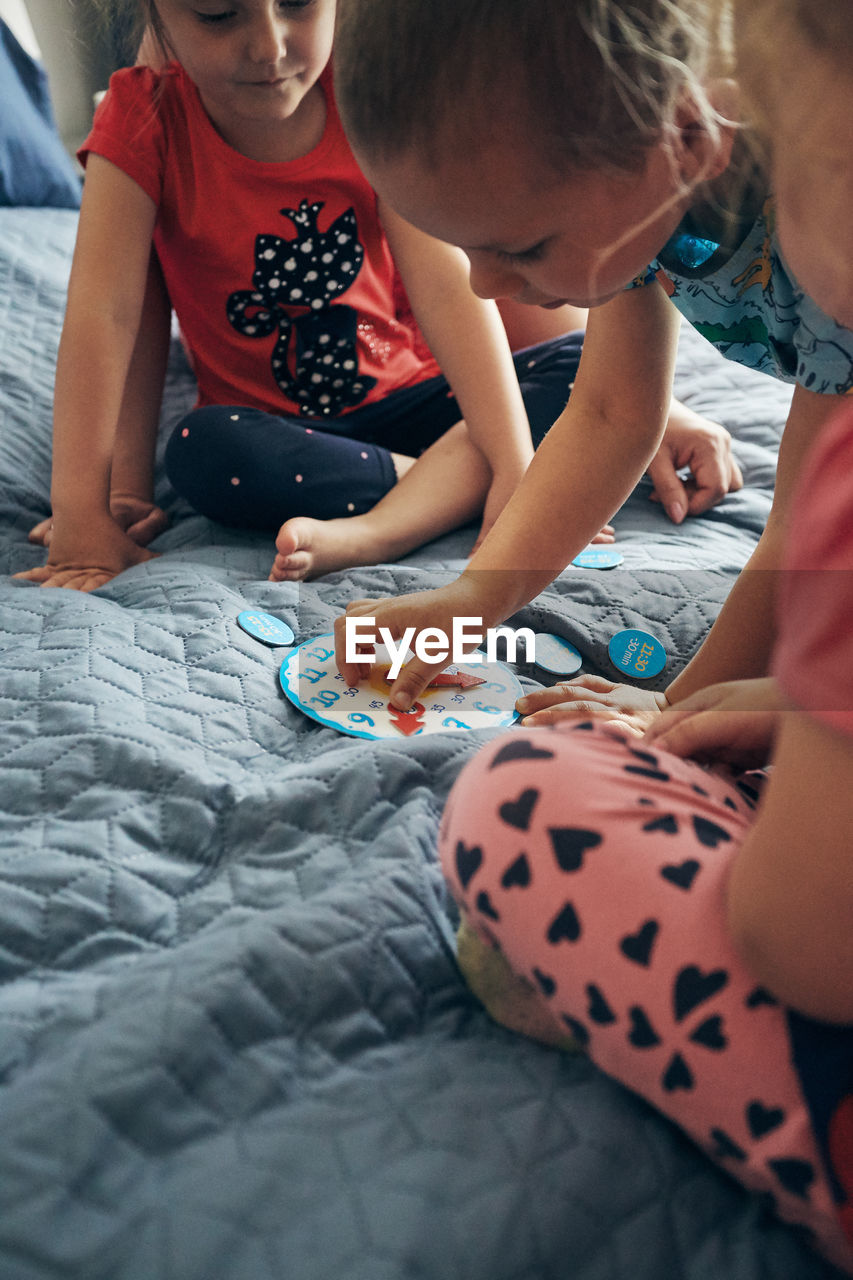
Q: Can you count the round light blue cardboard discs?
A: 4